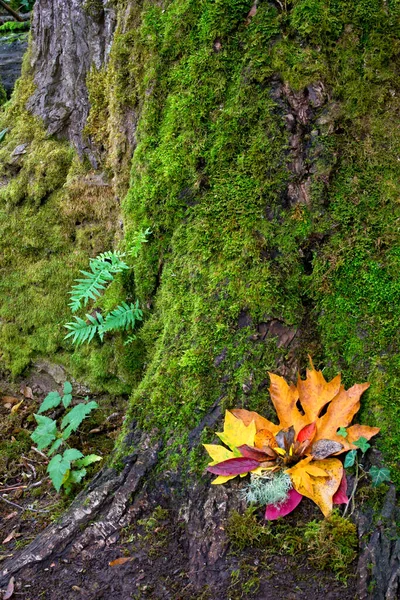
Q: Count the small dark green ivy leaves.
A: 4